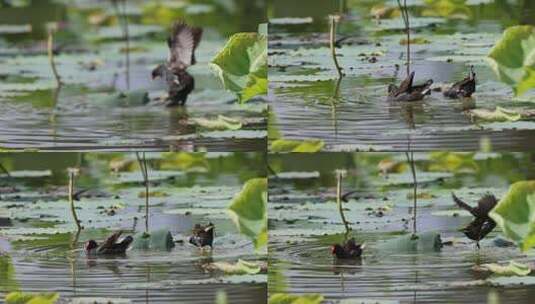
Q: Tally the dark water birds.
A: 7